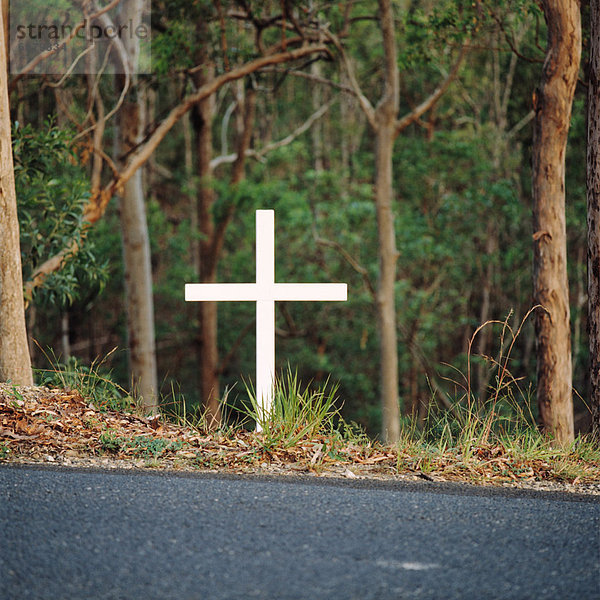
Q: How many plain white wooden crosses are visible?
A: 1